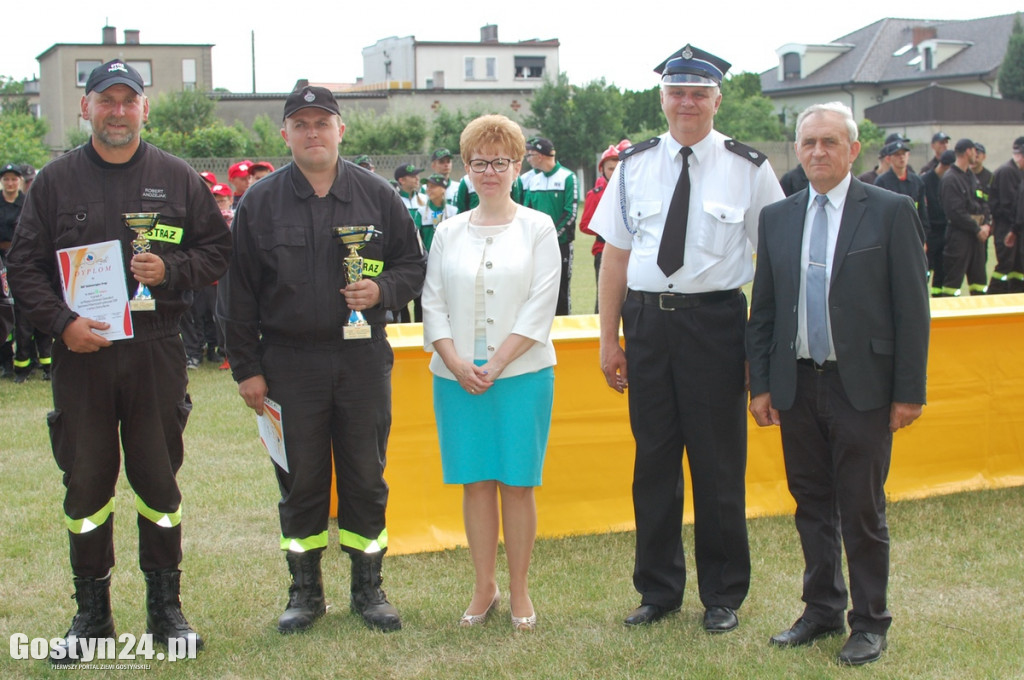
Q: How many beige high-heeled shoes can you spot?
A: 2